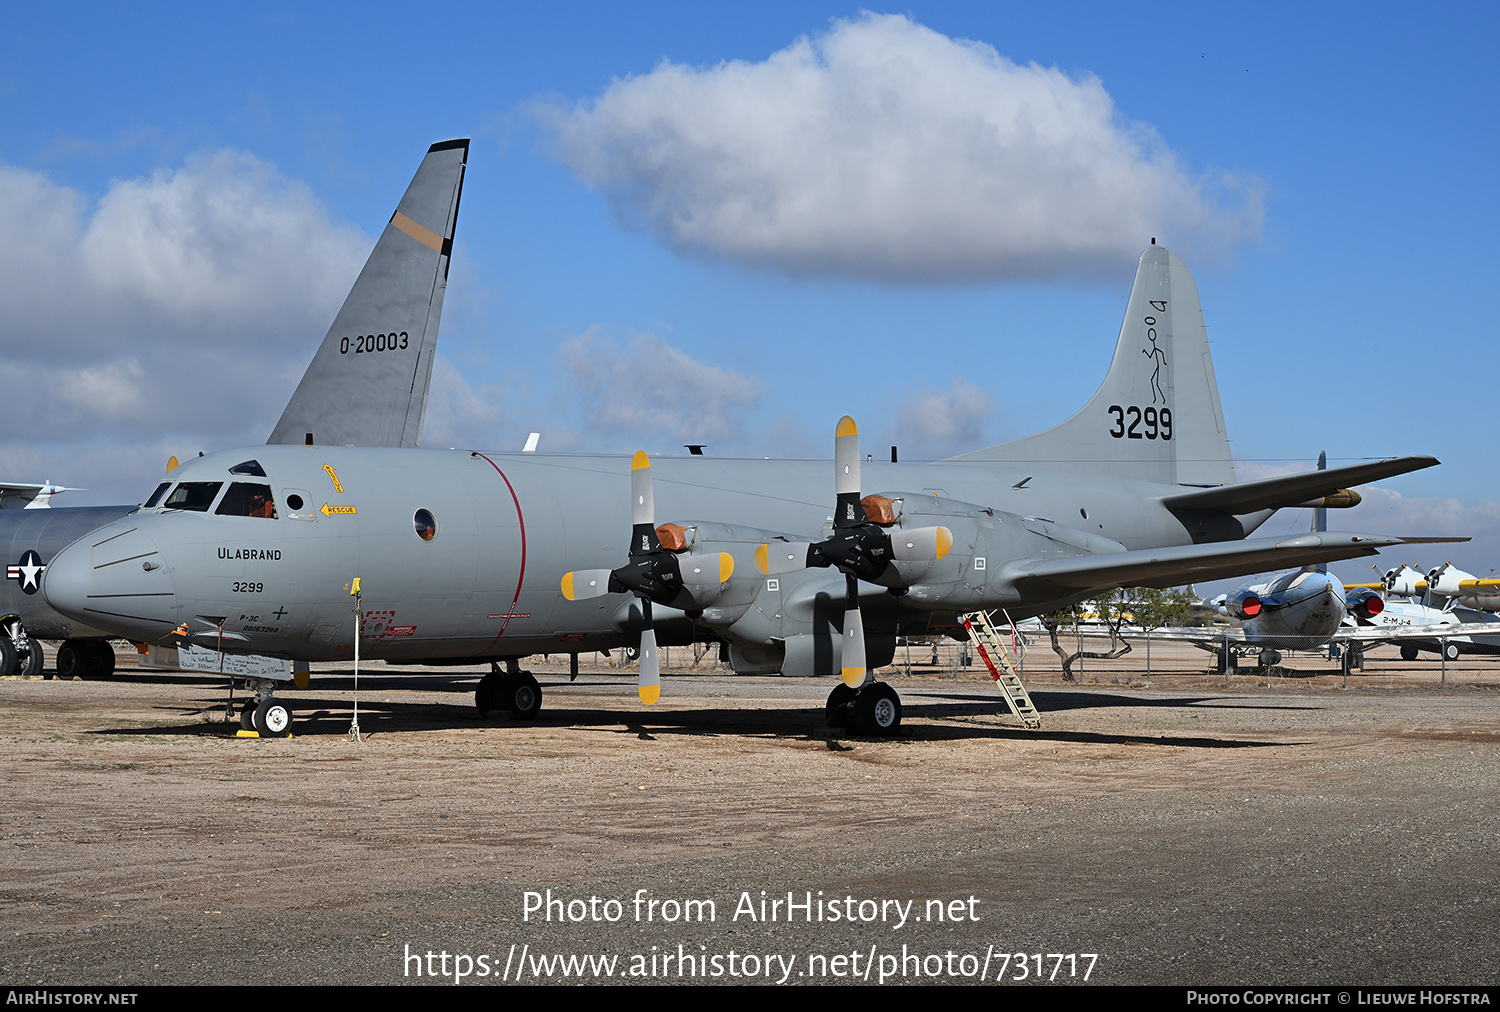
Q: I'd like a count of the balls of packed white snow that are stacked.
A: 0